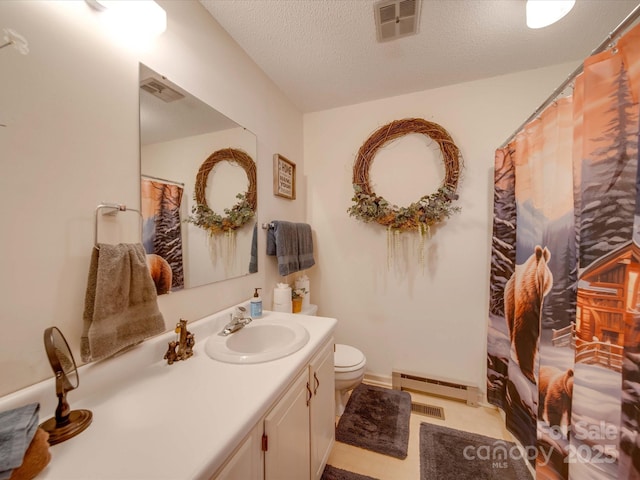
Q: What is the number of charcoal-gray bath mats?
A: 3